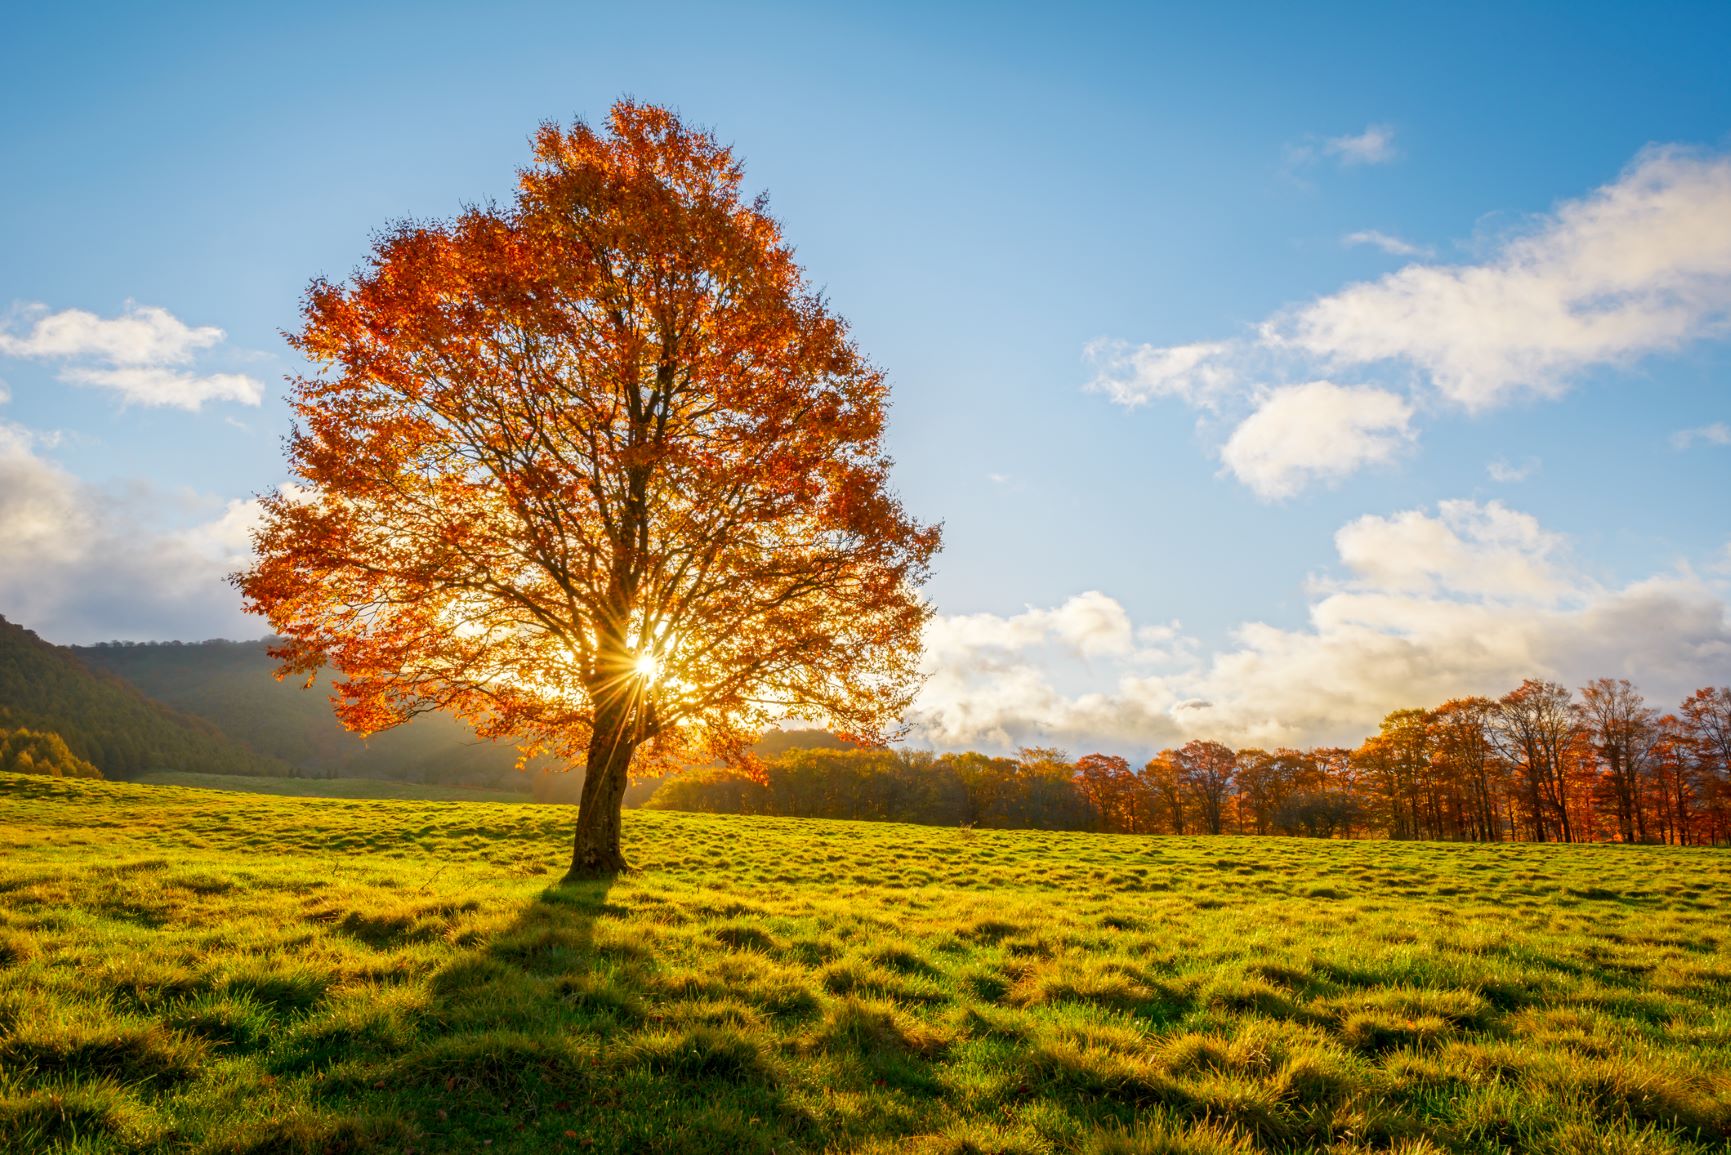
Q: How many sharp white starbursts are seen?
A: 1